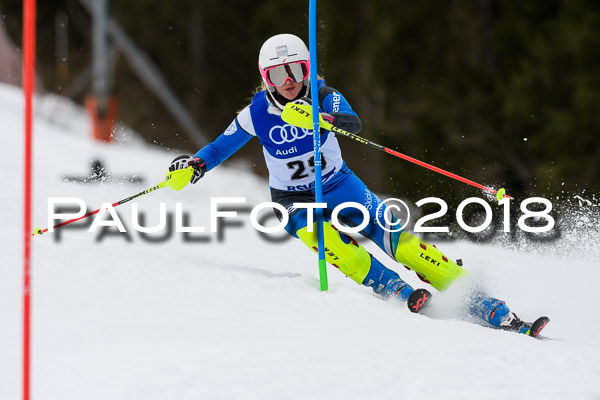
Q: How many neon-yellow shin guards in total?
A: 2